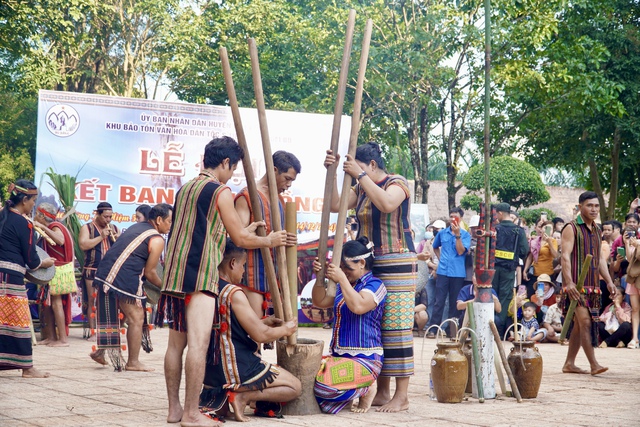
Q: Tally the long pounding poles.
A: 4